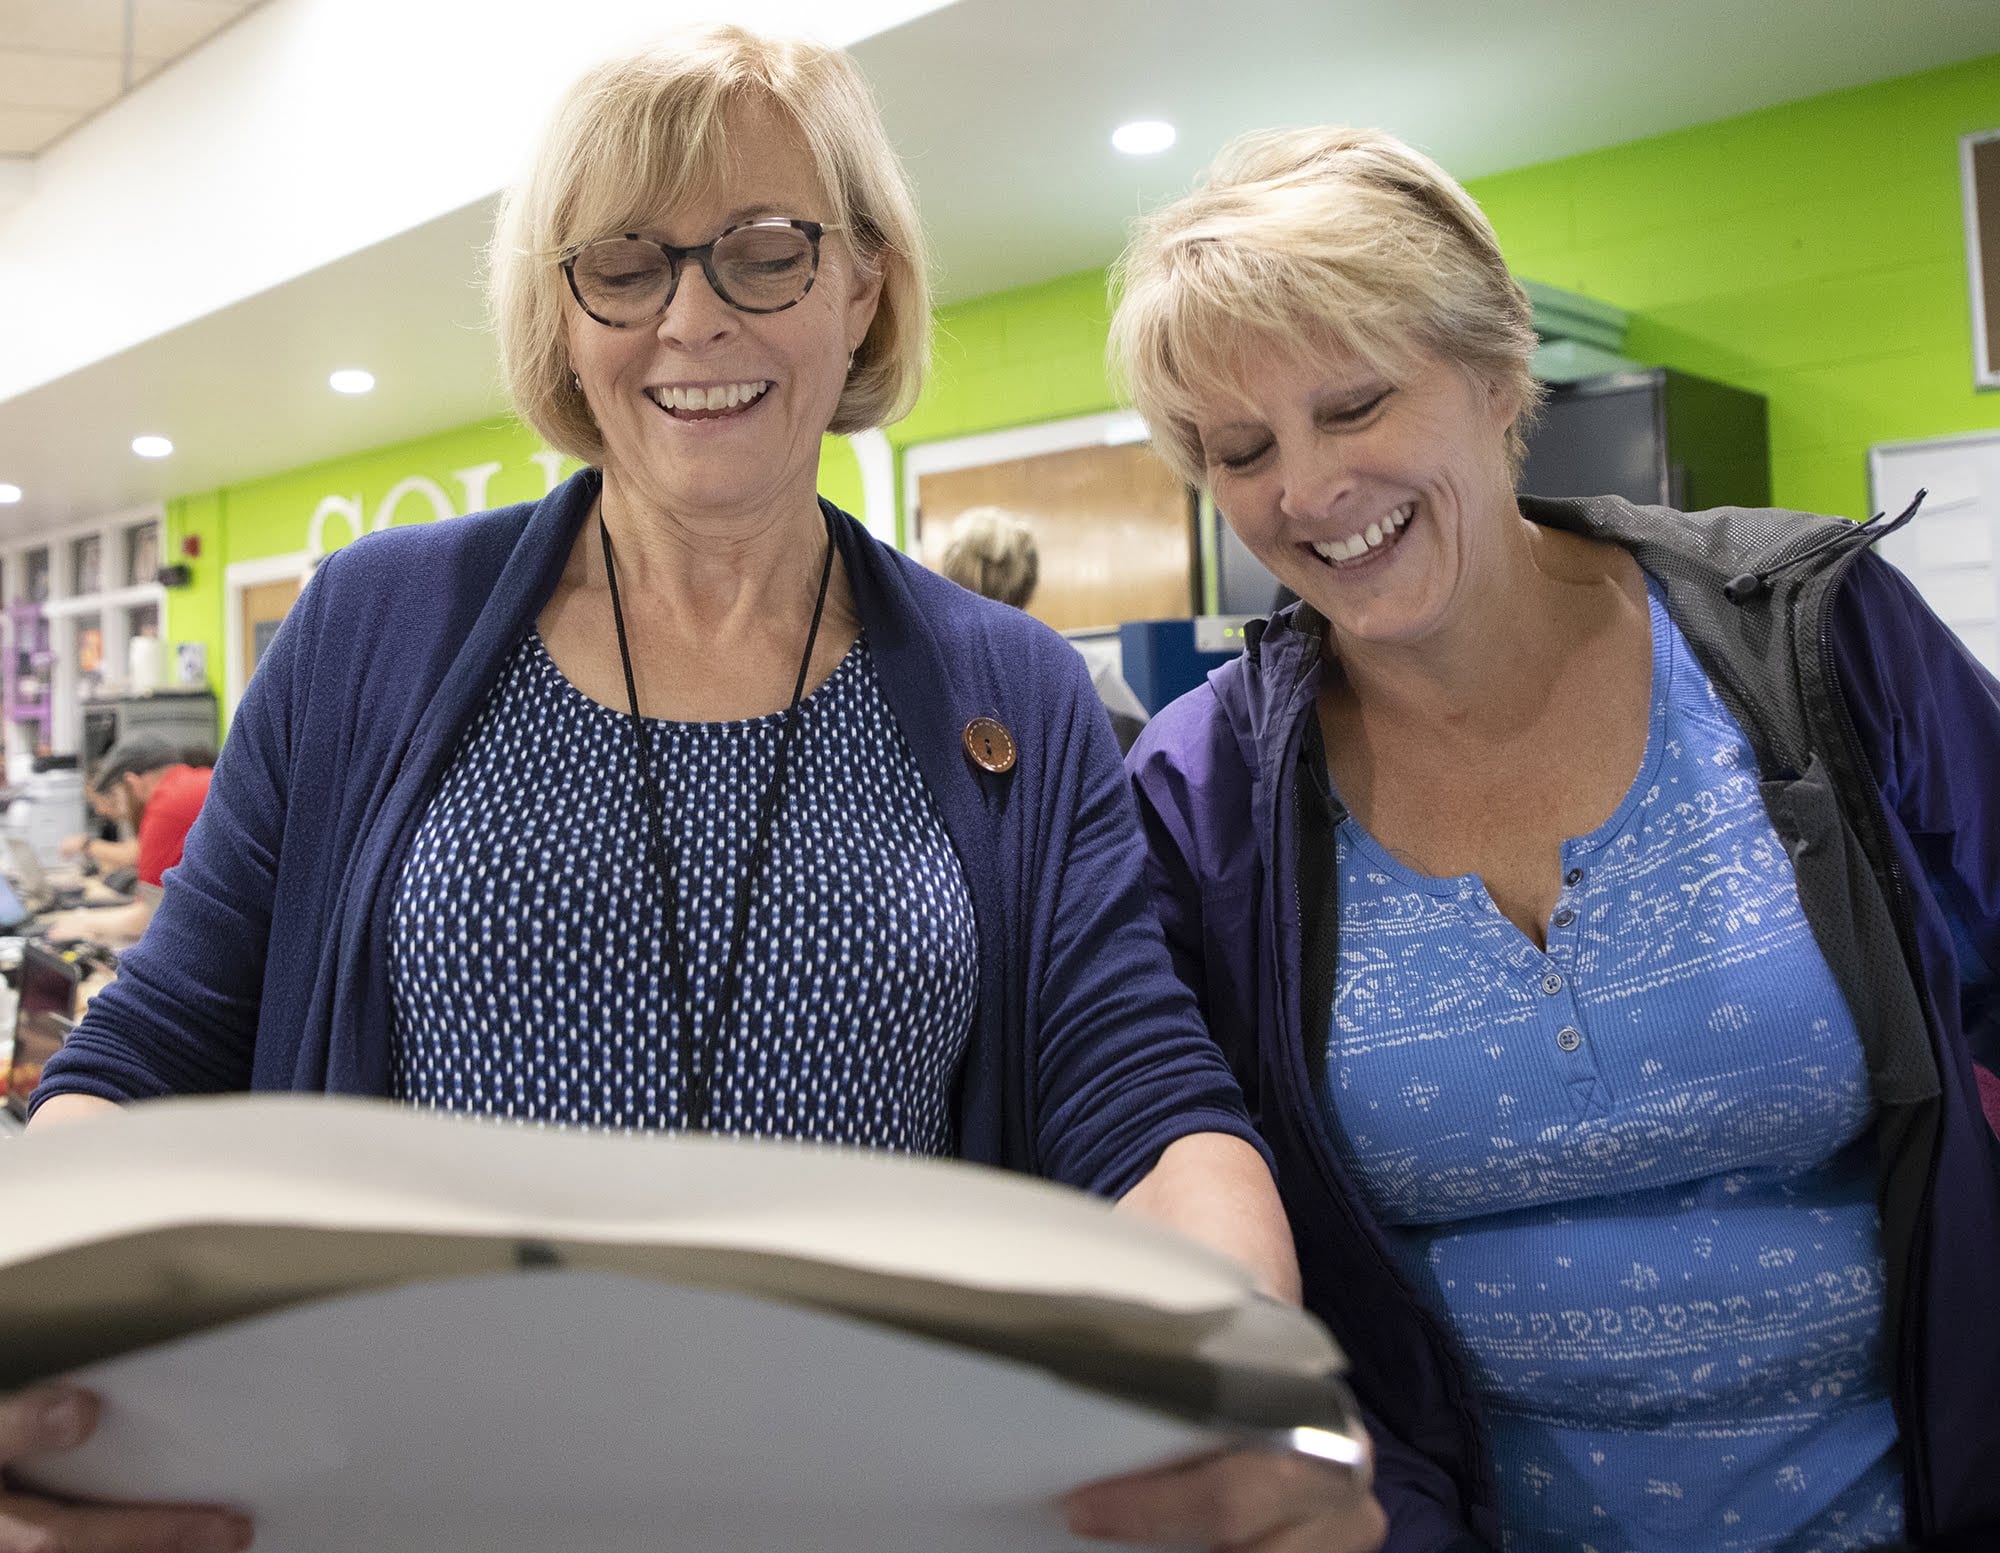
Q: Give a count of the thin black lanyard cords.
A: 1